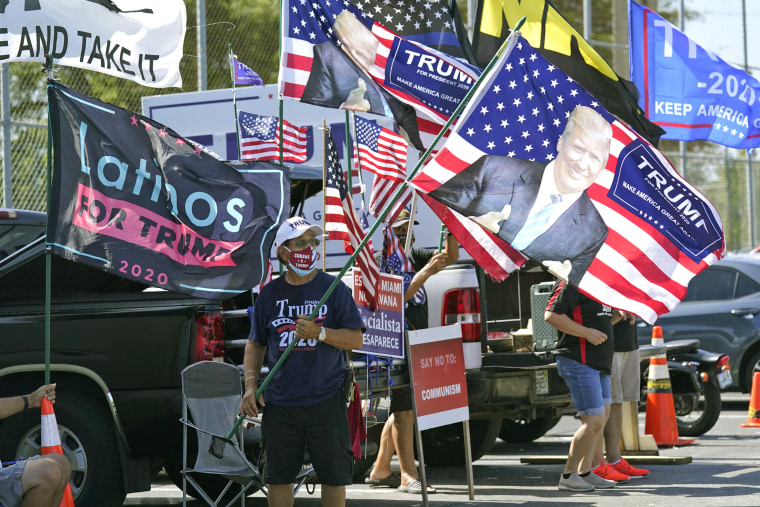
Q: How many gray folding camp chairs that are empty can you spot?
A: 1